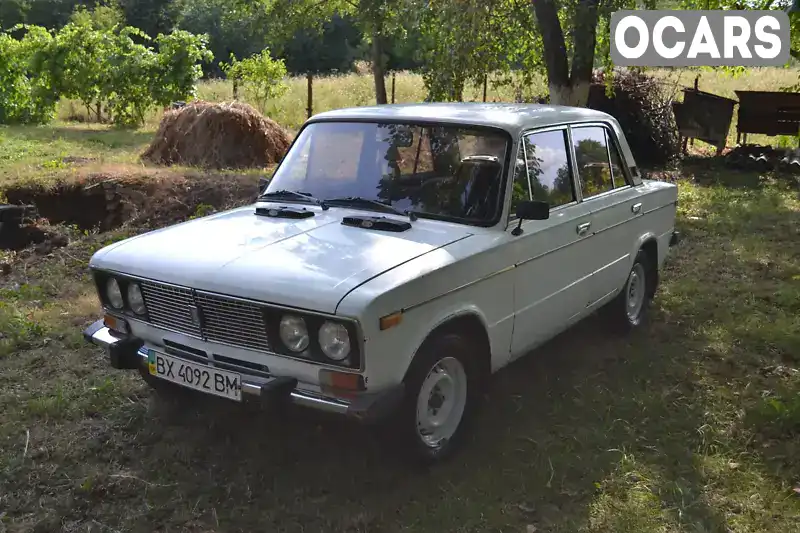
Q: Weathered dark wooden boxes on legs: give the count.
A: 2